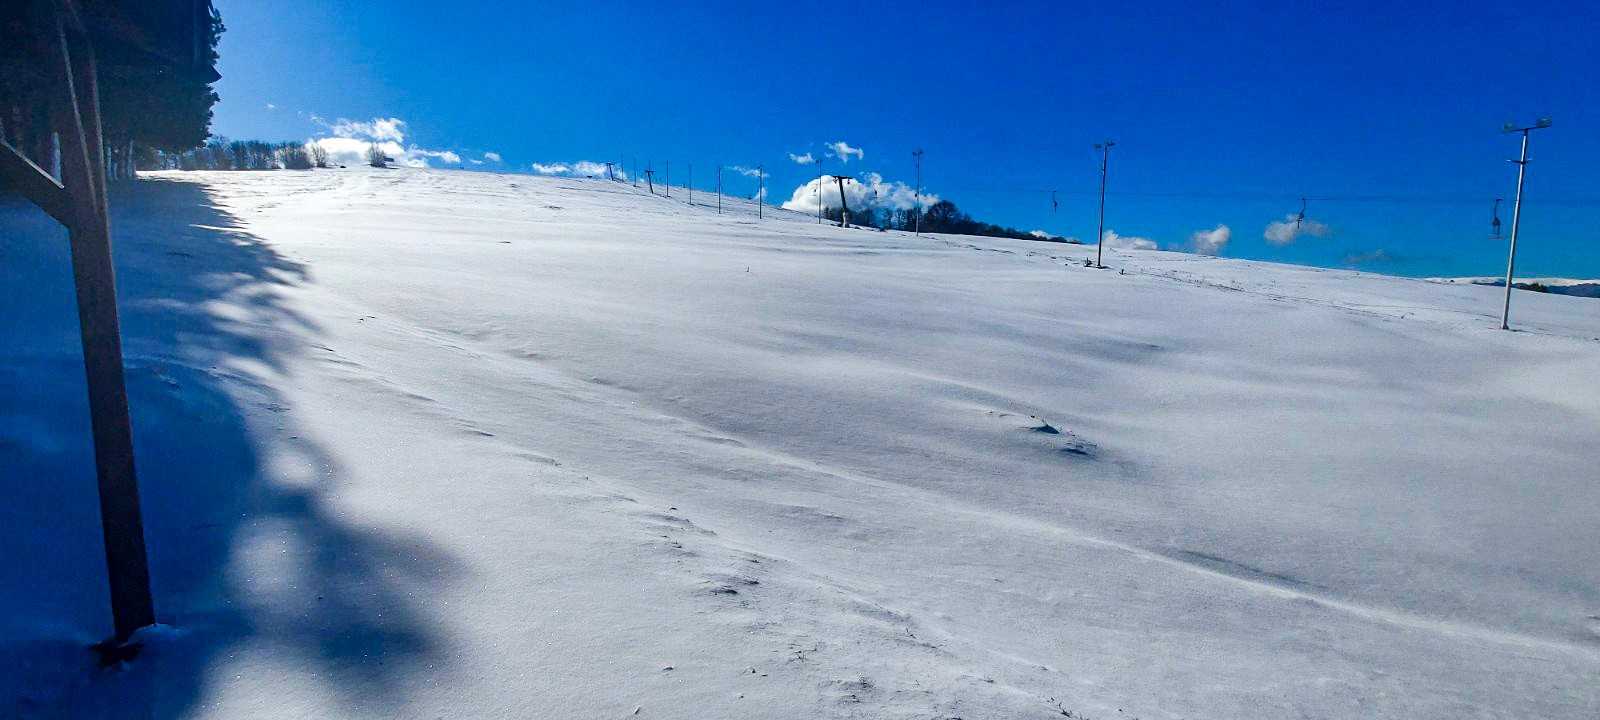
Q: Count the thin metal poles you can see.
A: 11